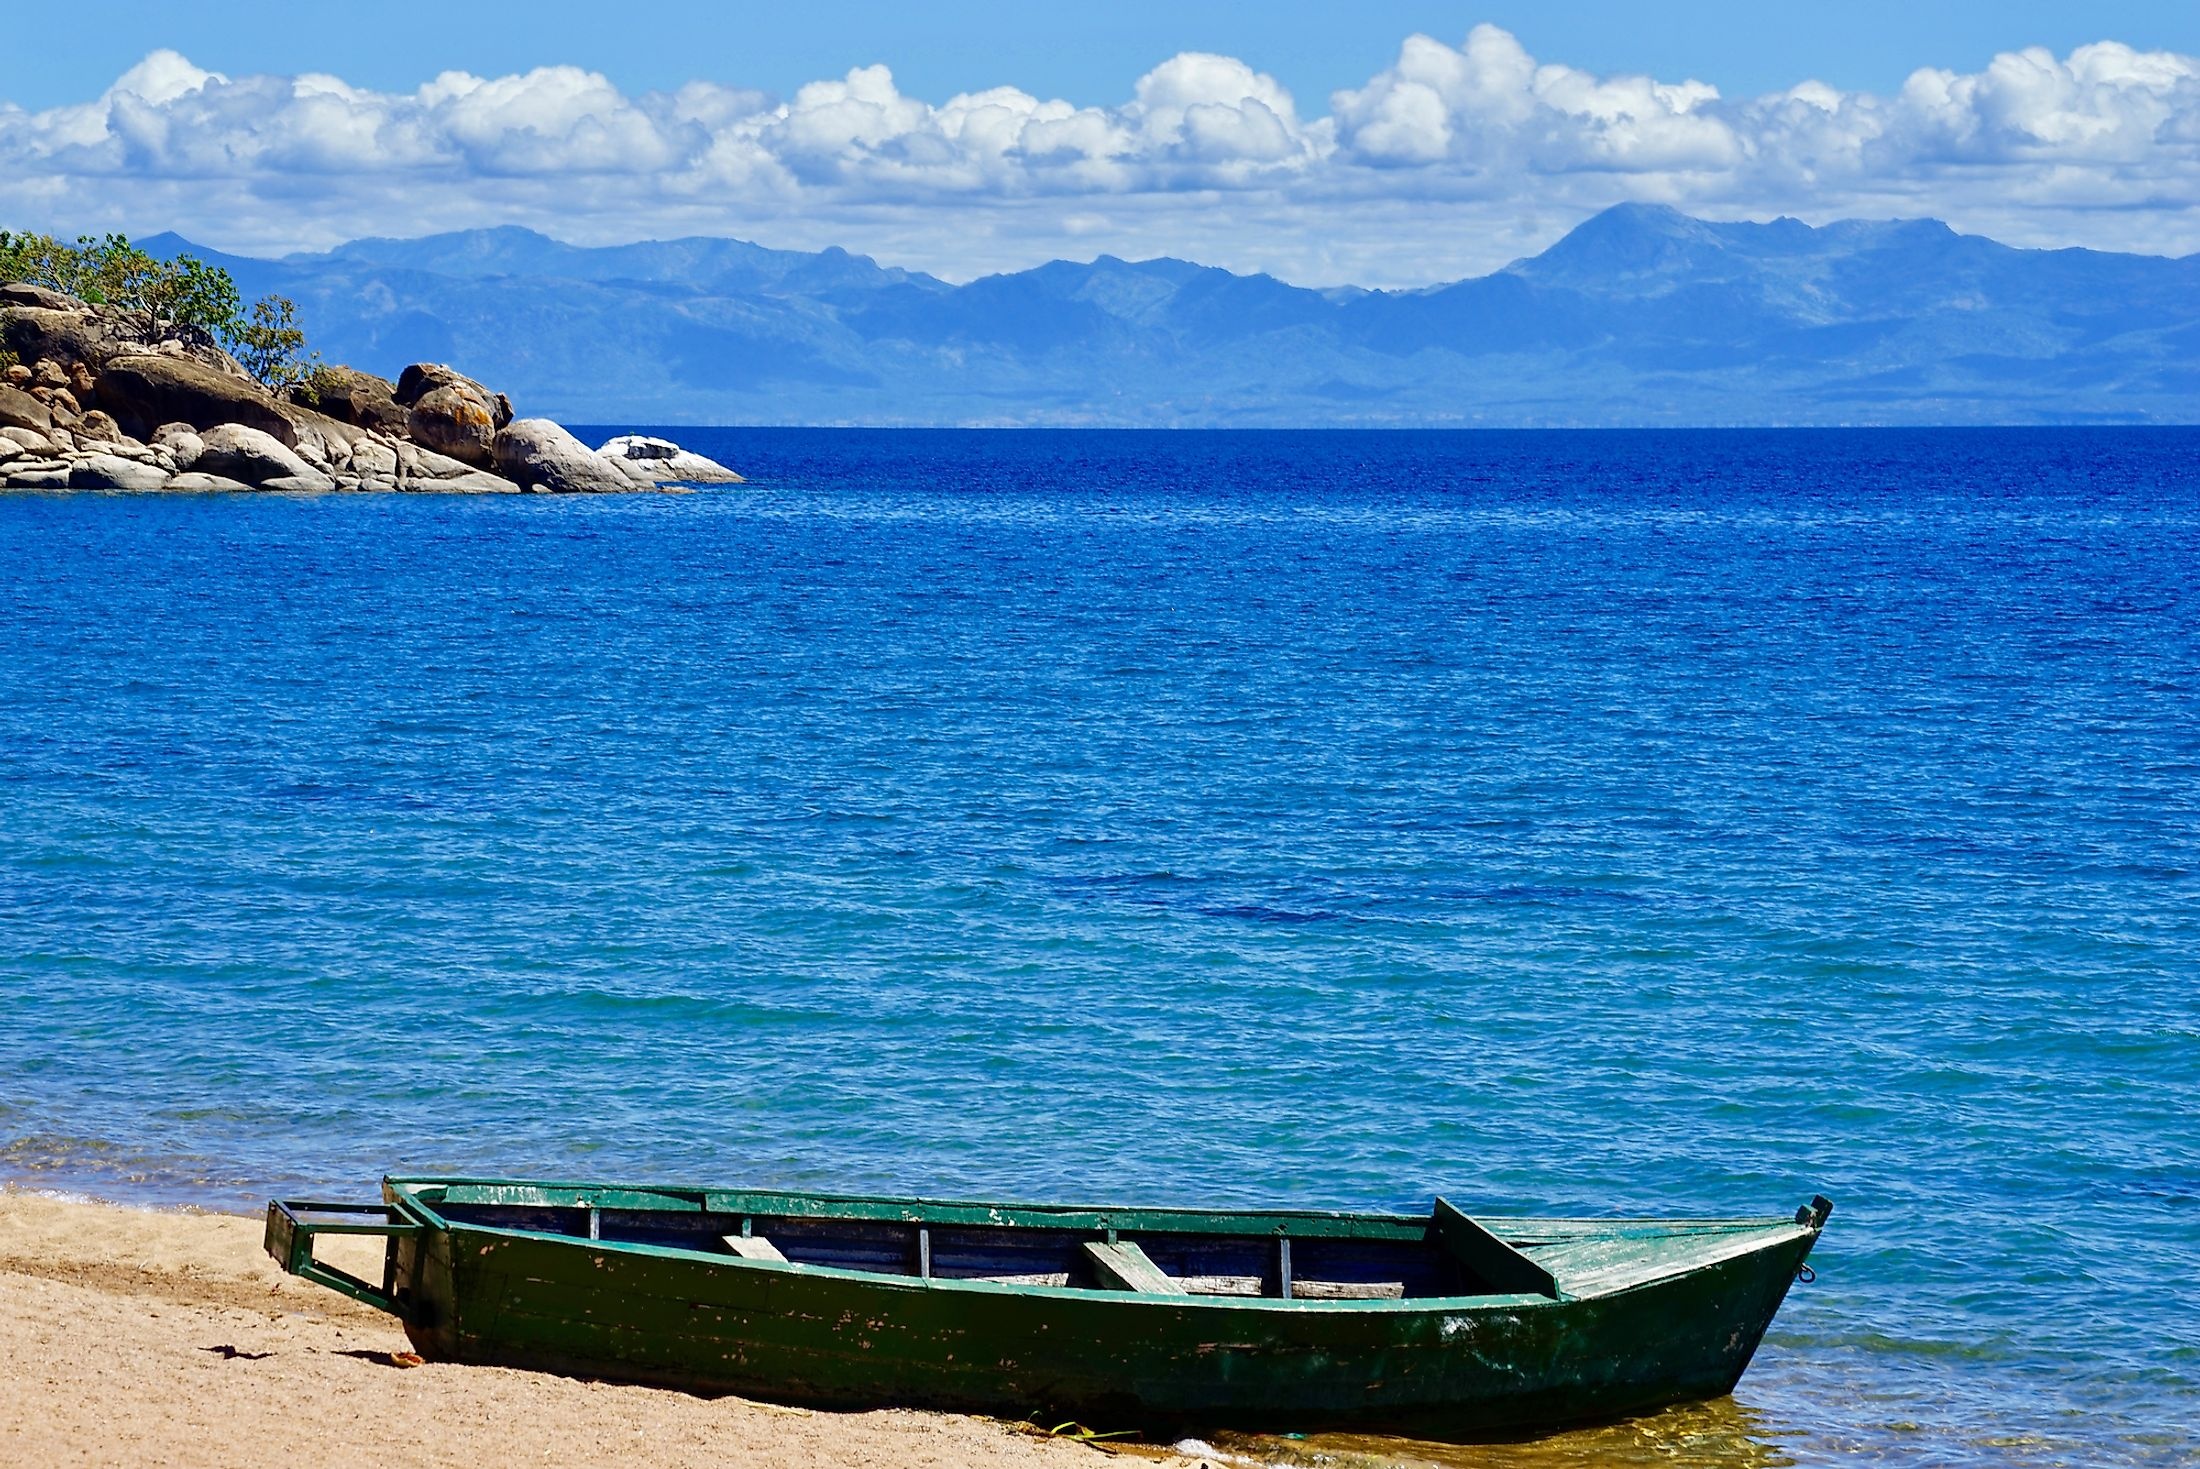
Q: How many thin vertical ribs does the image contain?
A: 5